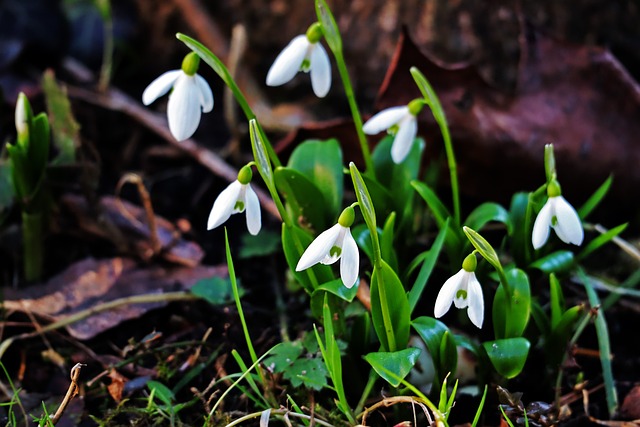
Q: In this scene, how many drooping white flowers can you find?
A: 7